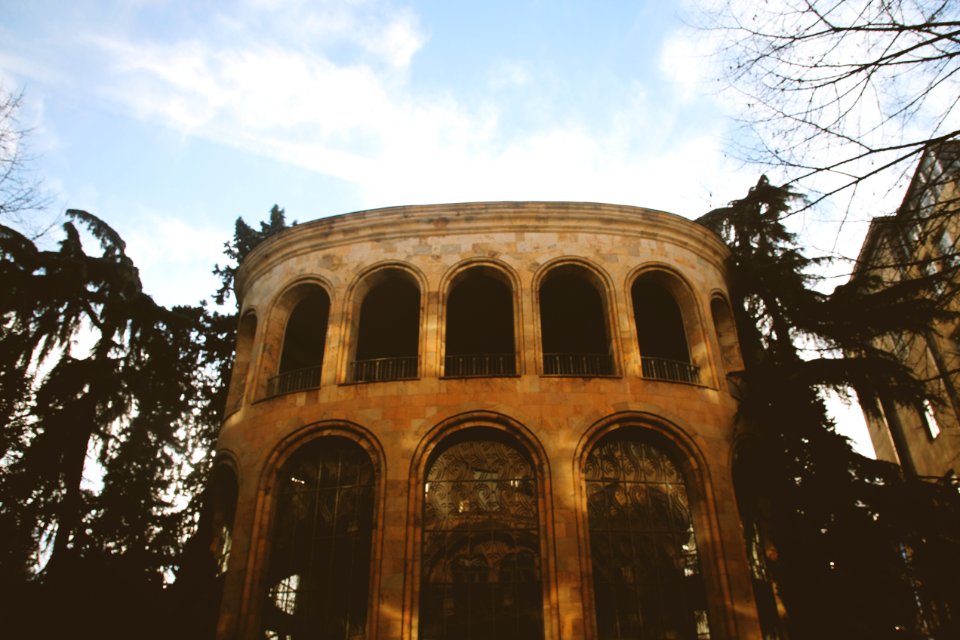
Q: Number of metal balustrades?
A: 5